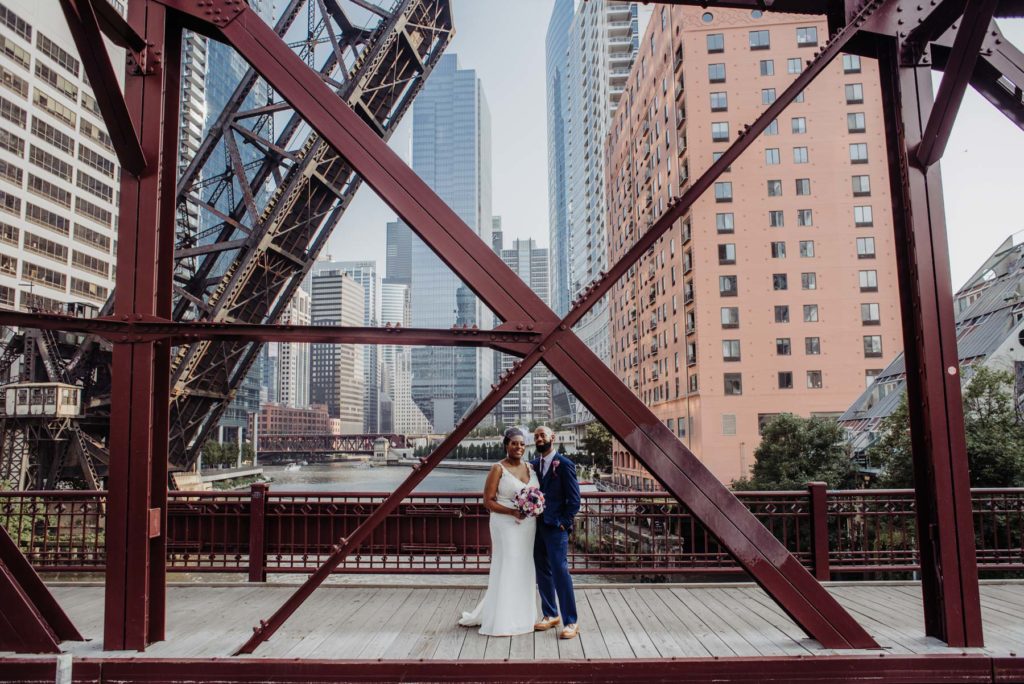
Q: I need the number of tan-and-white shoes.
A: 2